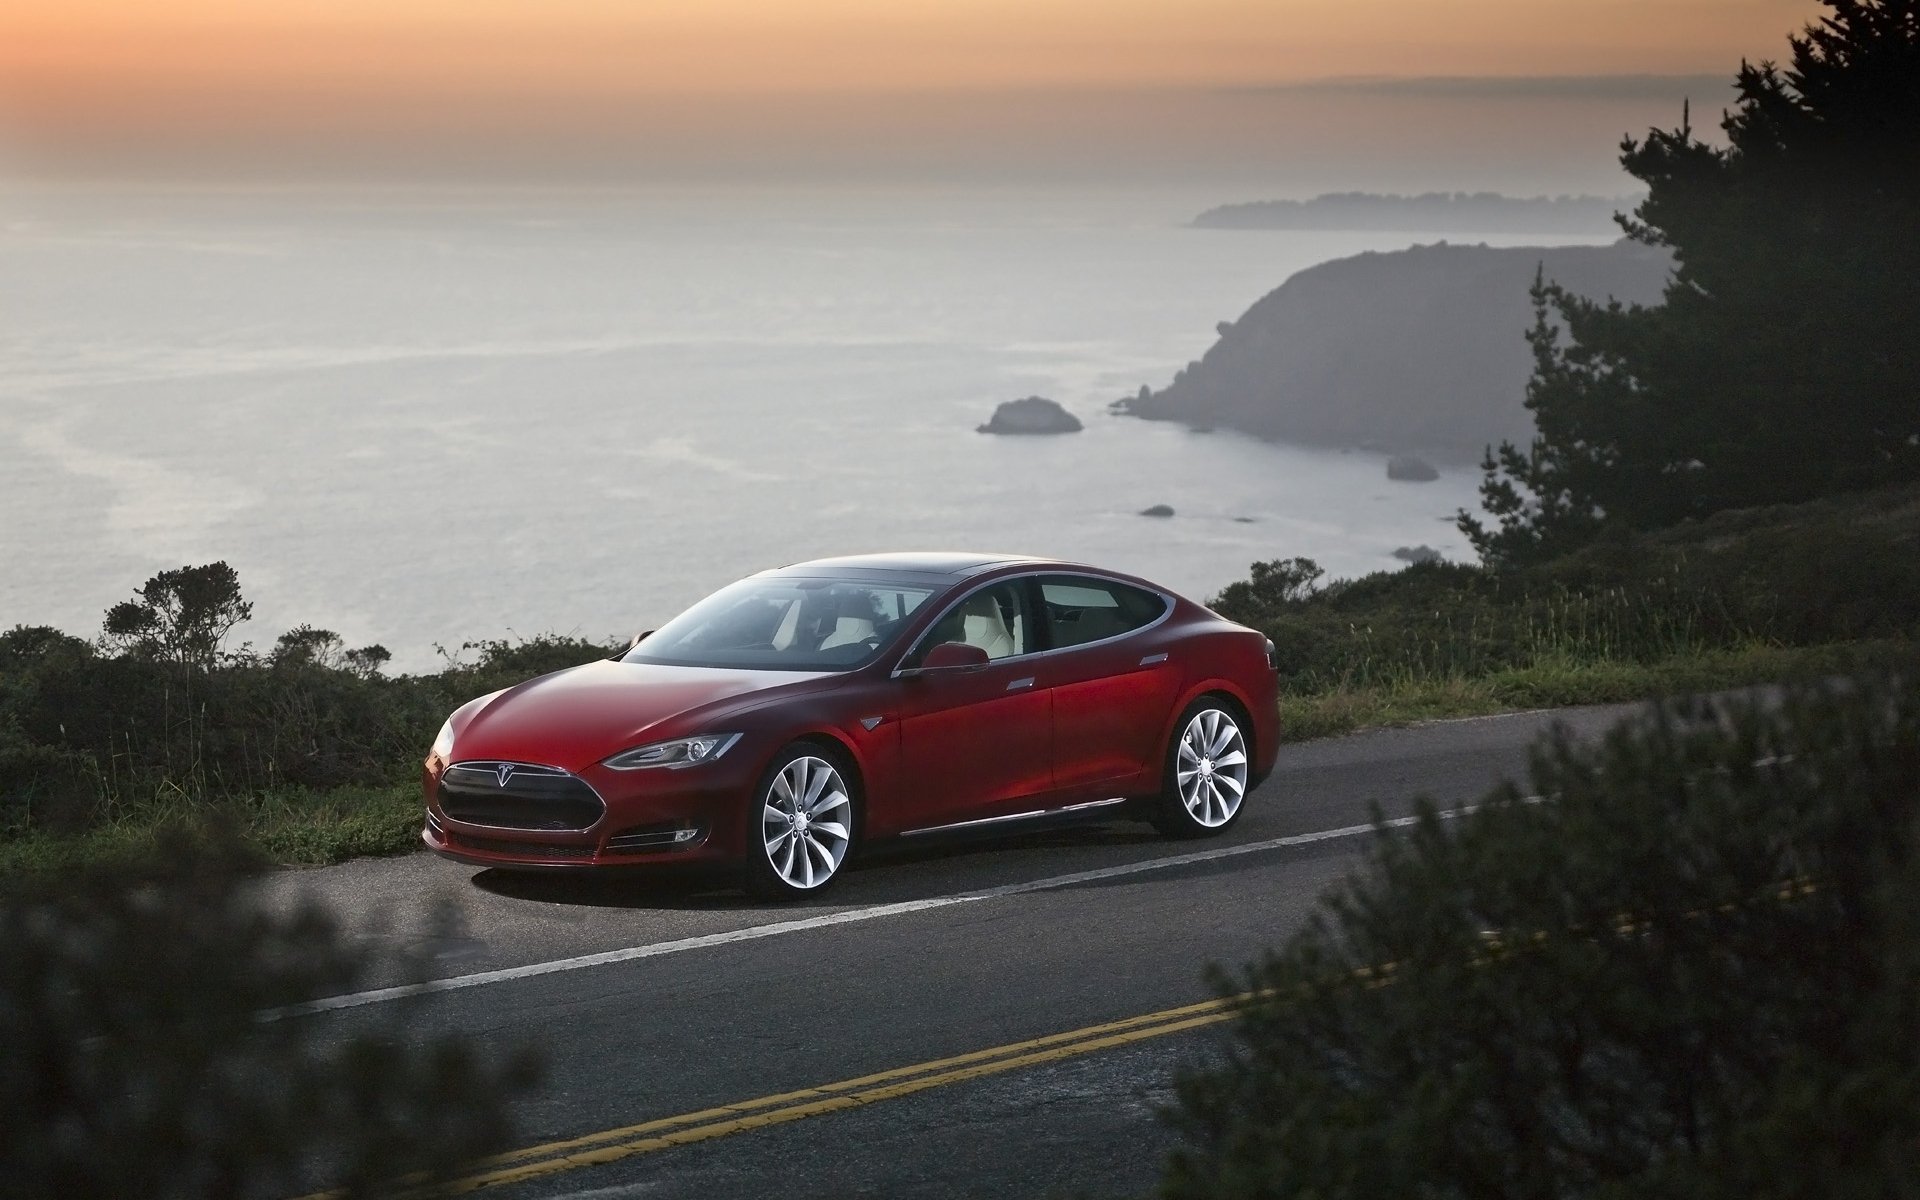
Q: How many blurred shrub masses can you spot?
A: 2